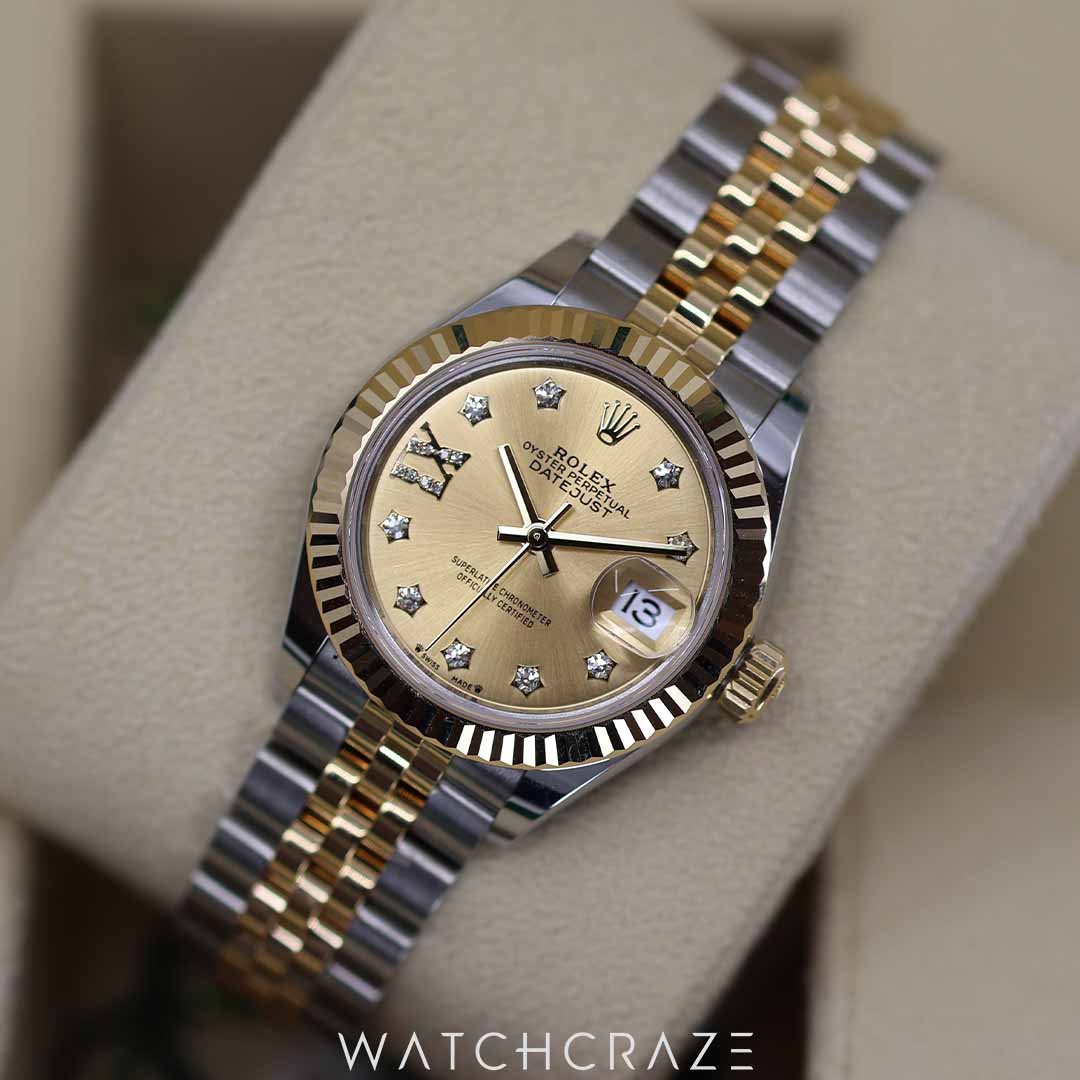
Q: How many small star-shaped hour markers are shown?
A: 9